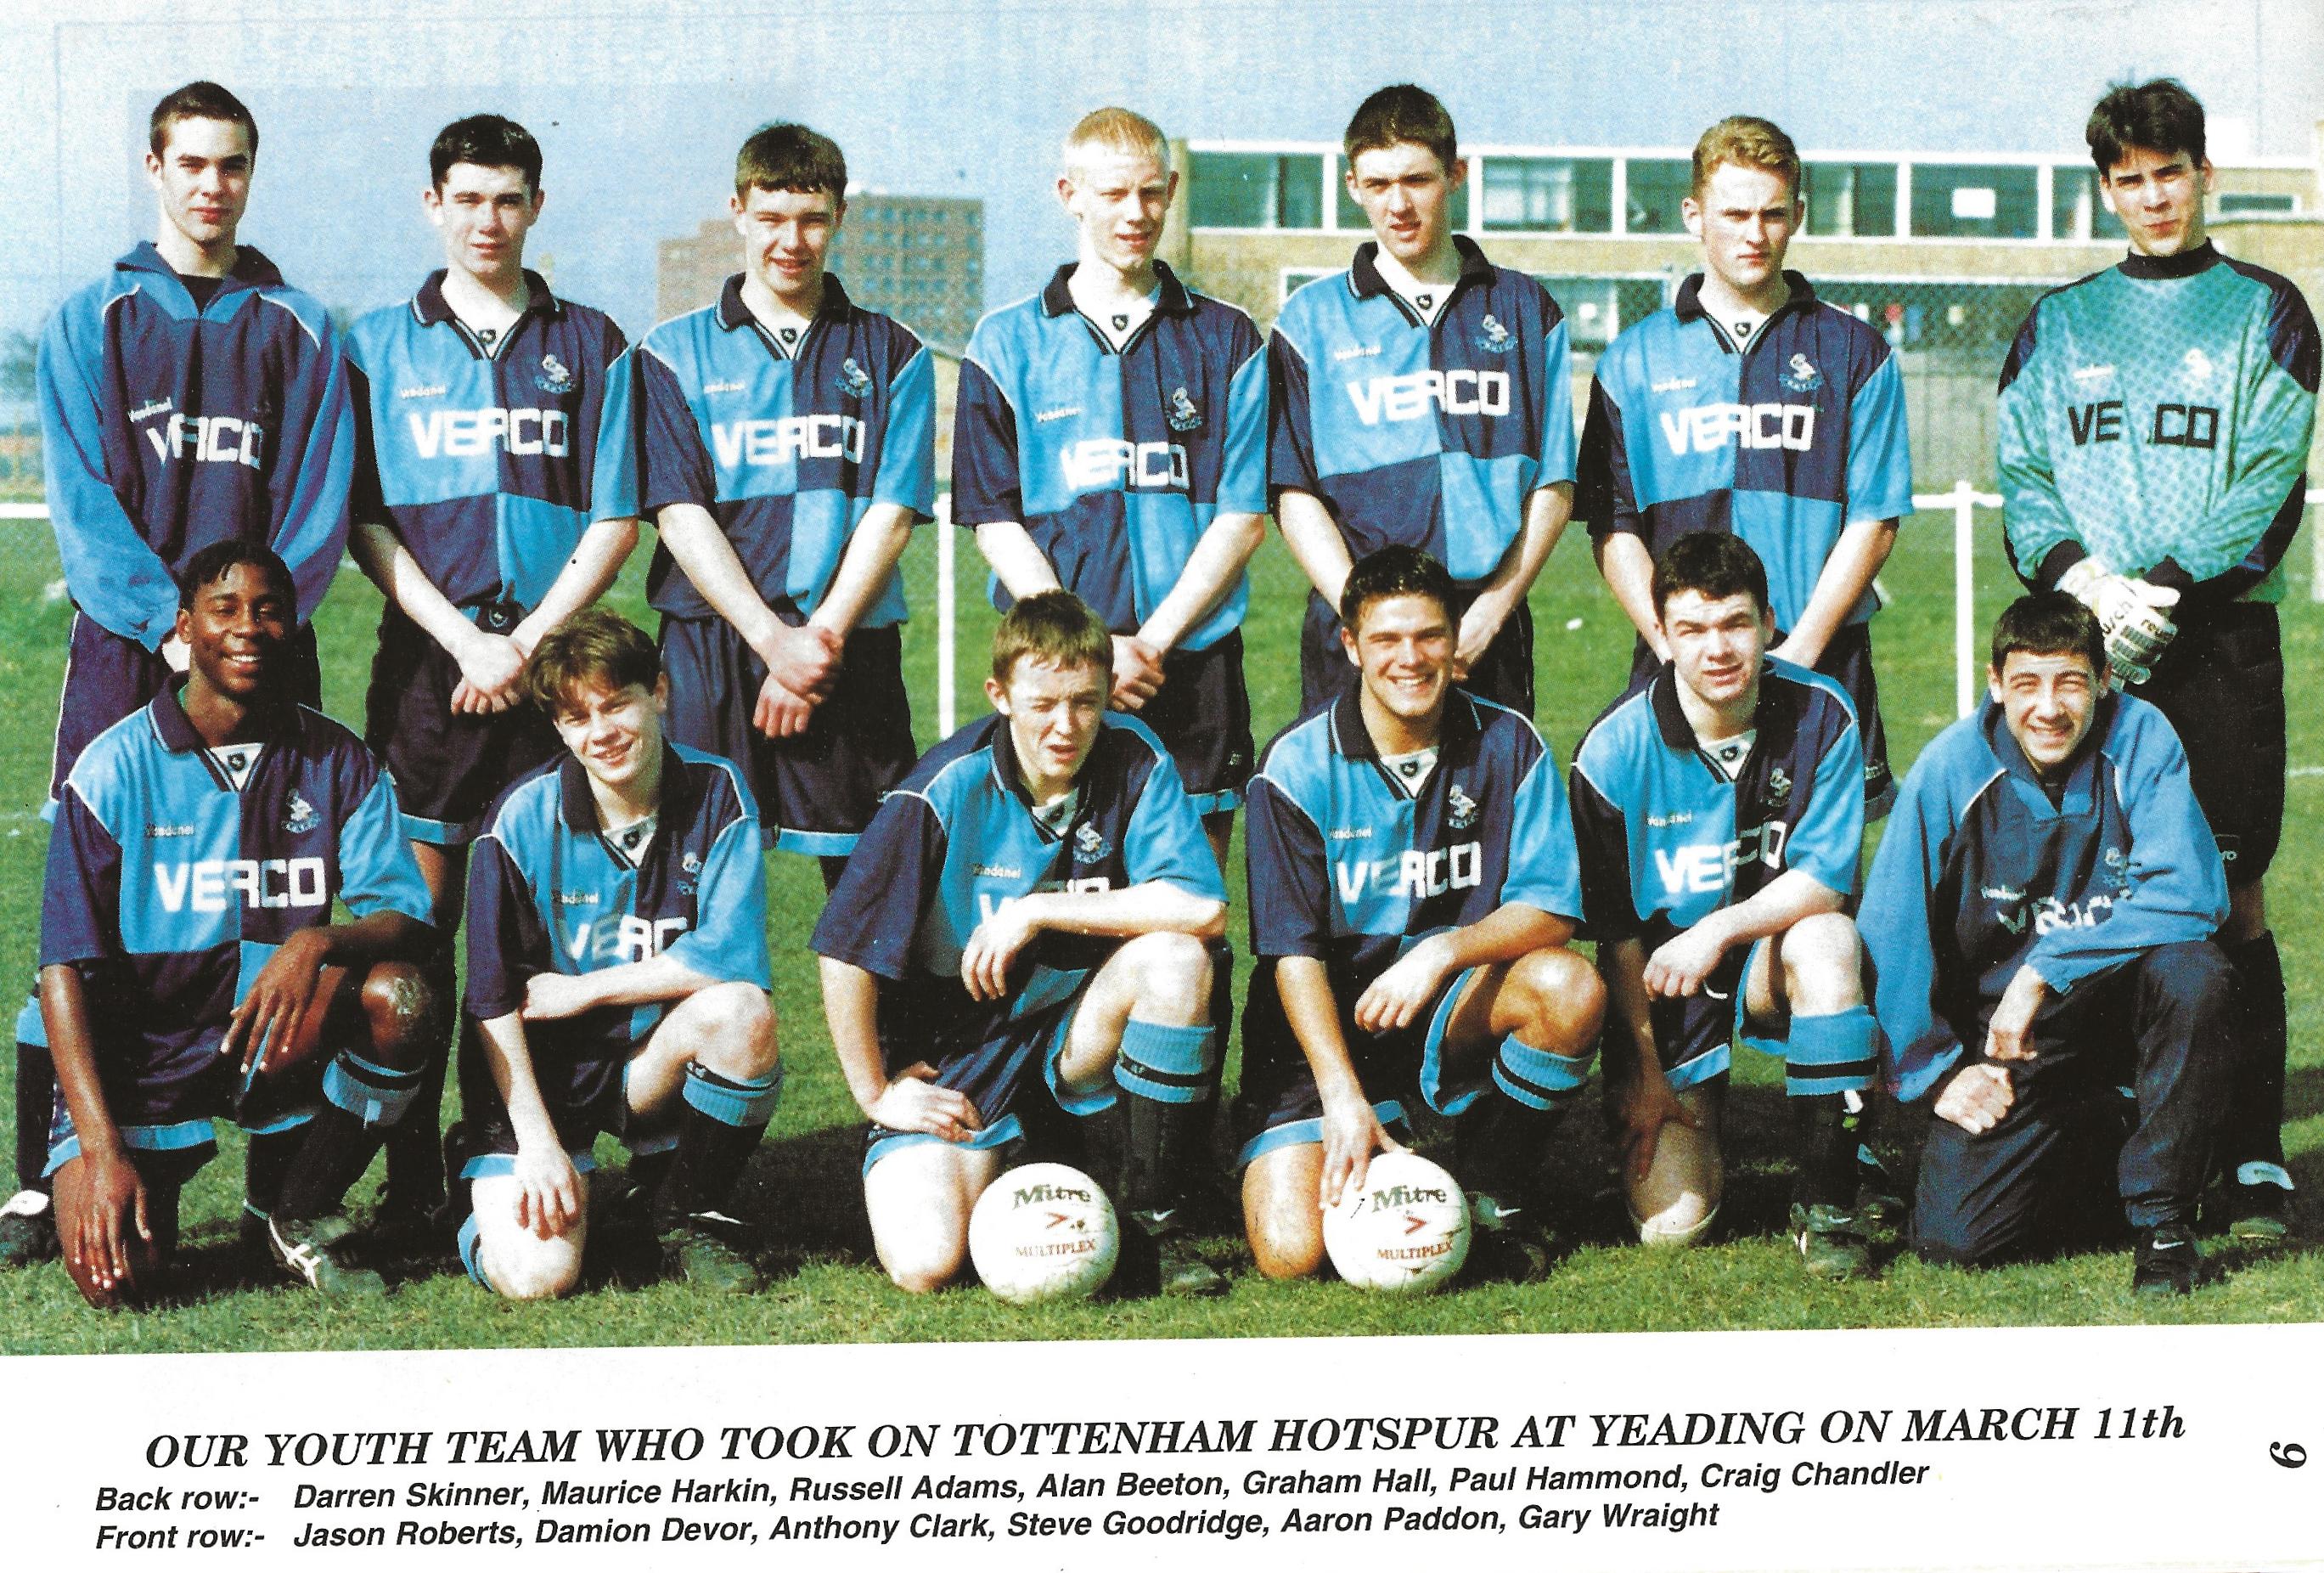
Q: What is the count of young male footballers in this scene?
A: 13